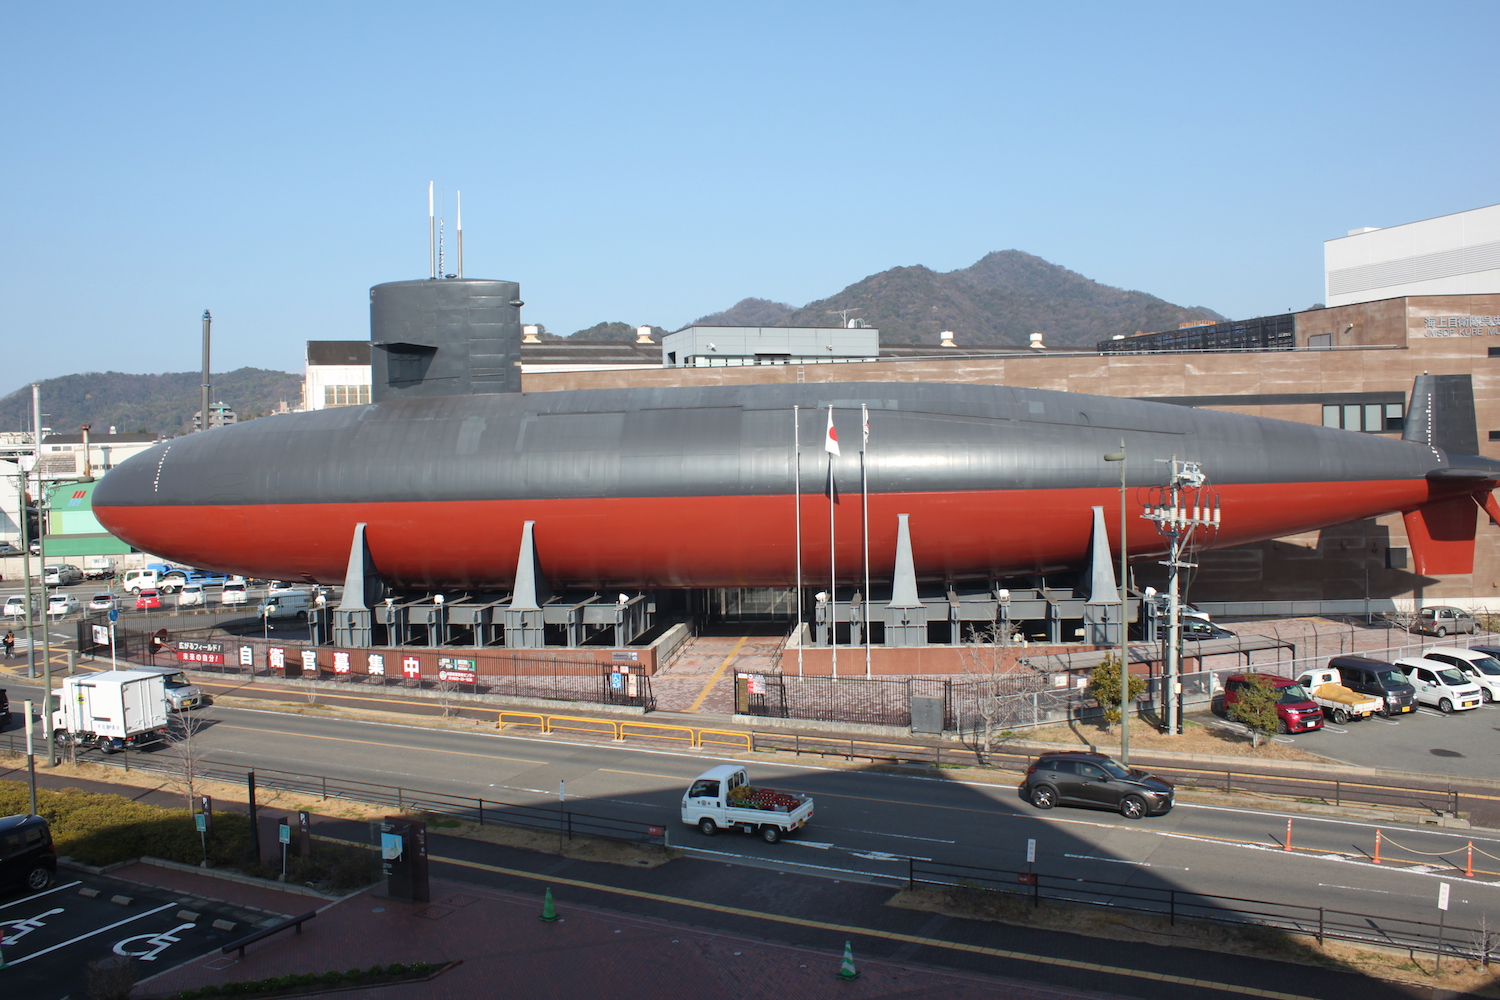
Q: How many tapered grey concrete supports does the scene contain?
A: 4